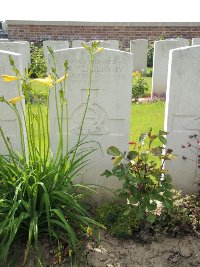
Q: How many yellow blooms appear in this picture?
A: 5